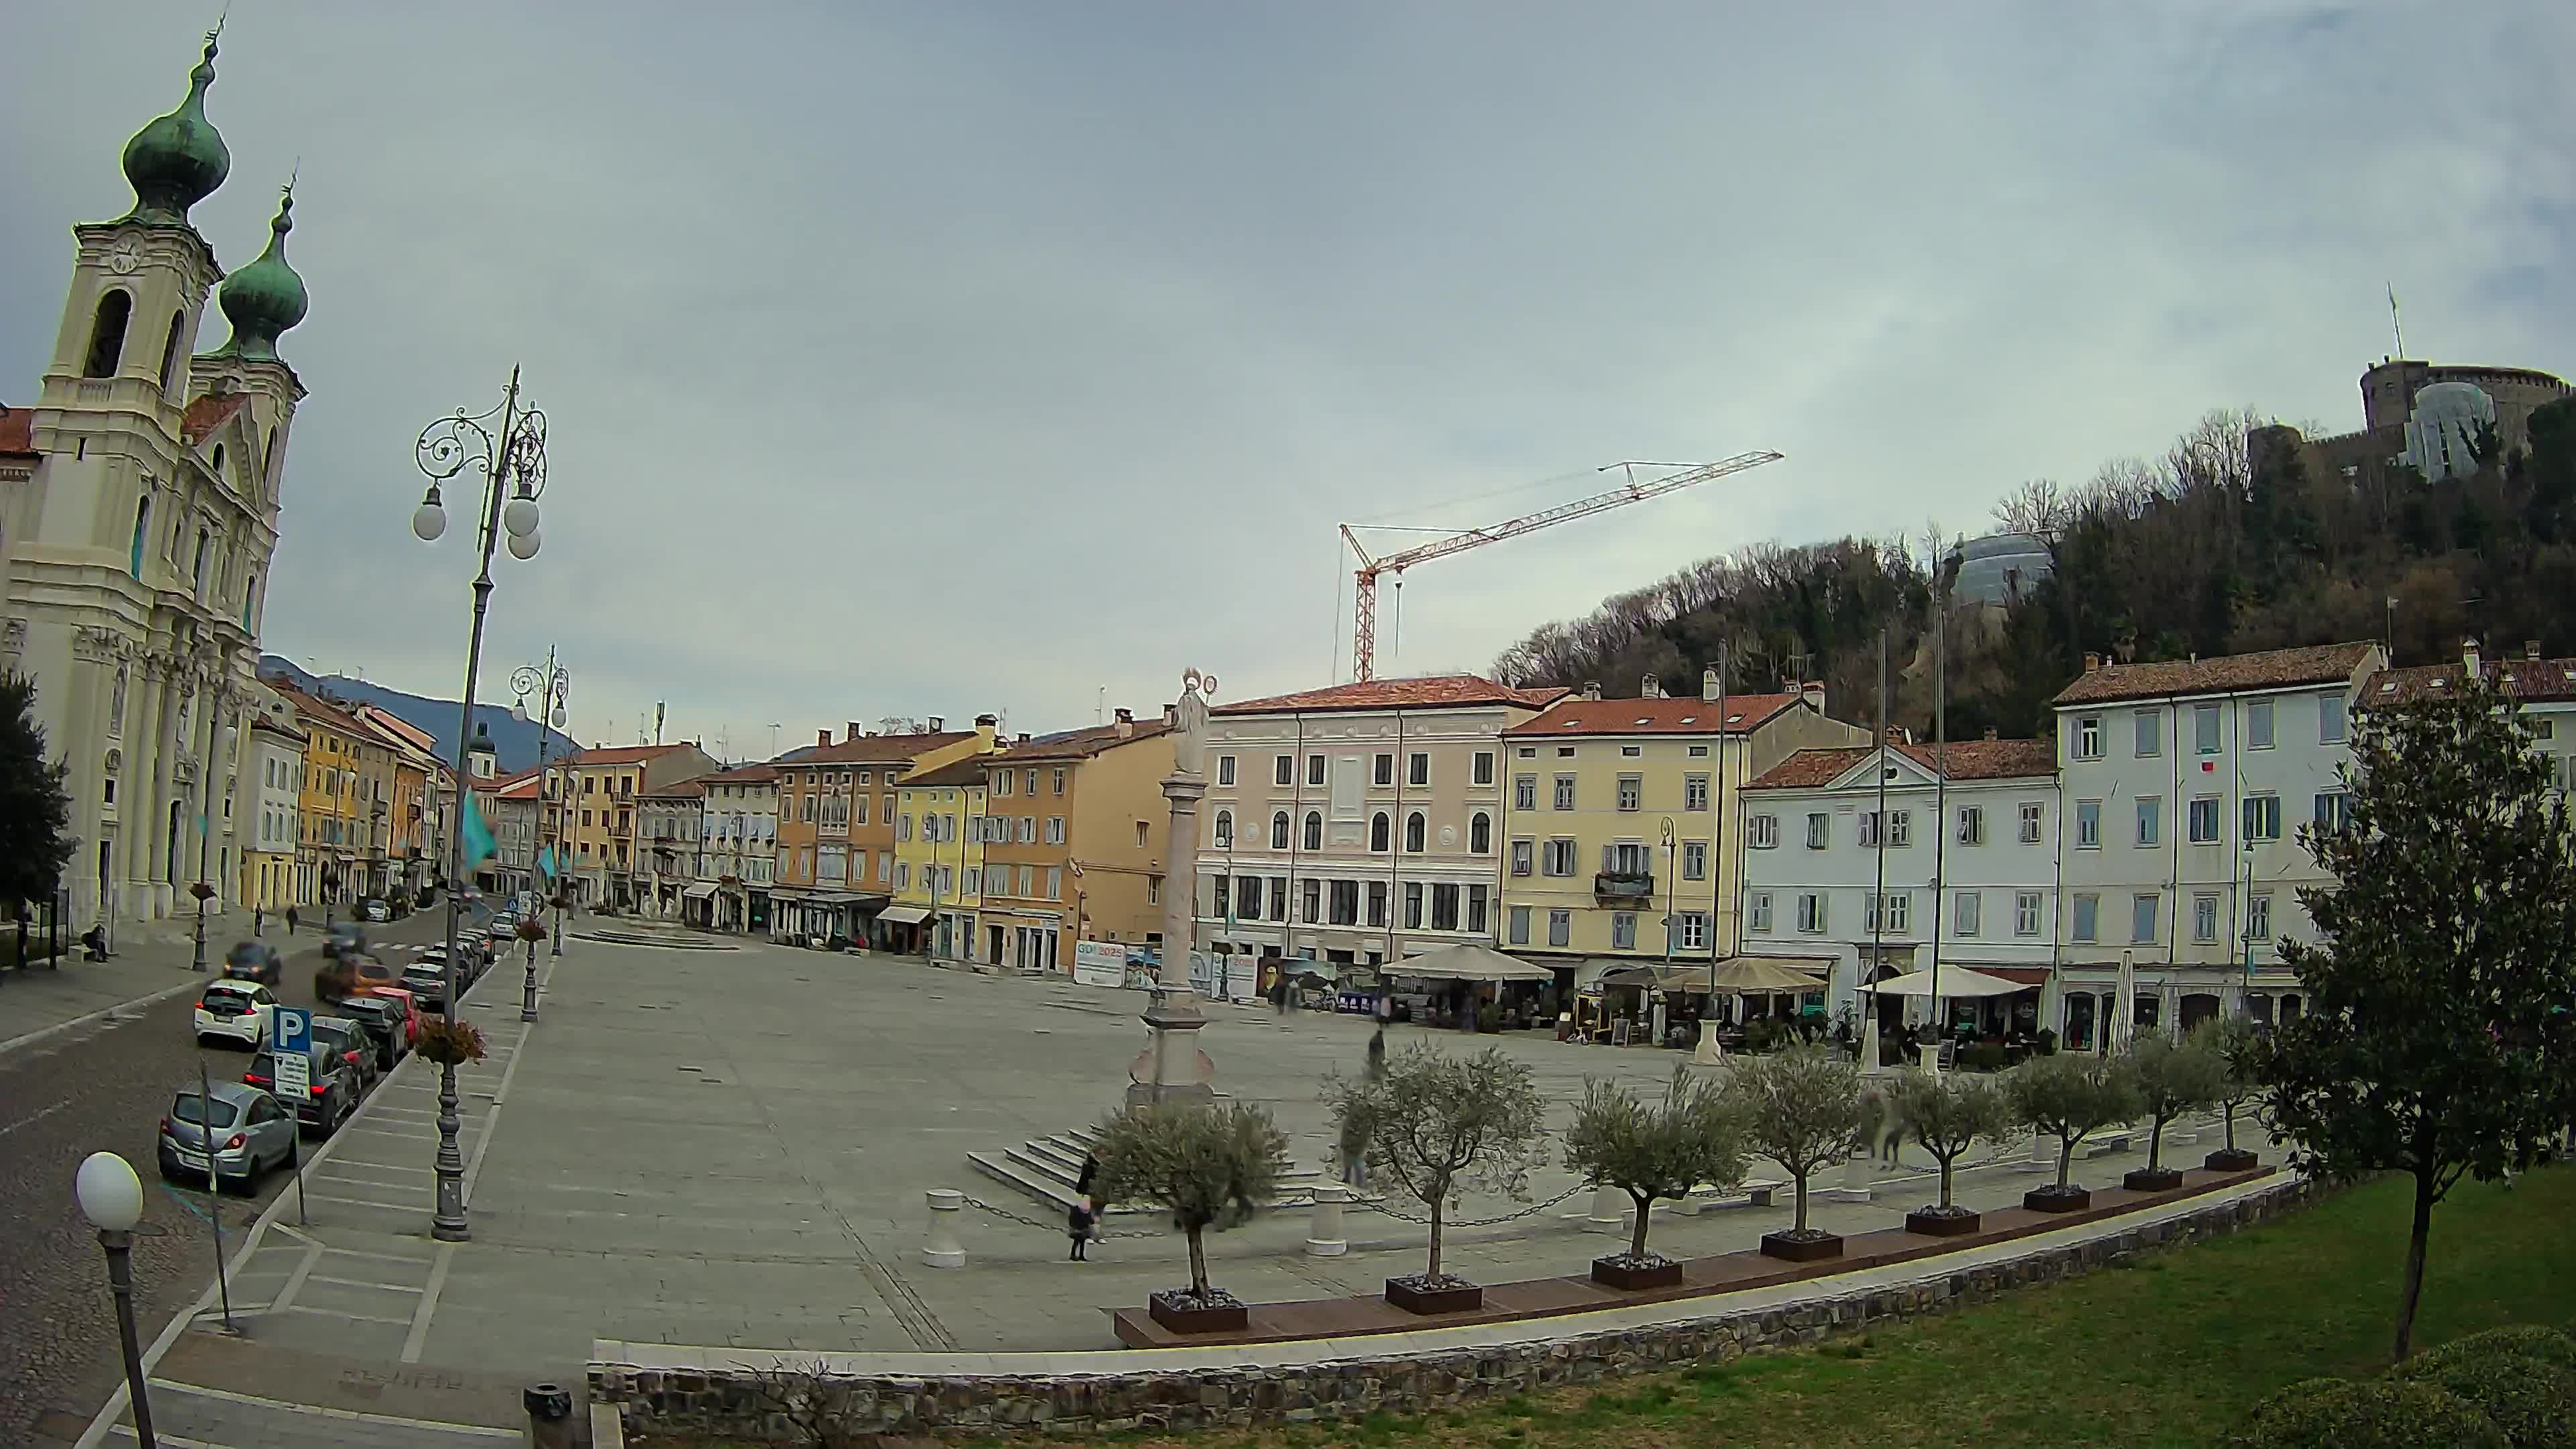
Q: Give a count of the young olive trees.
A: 8